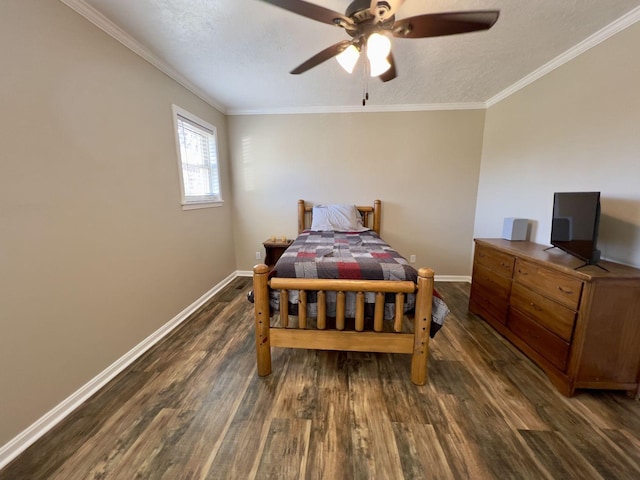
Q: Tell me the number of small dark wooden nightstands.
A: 1